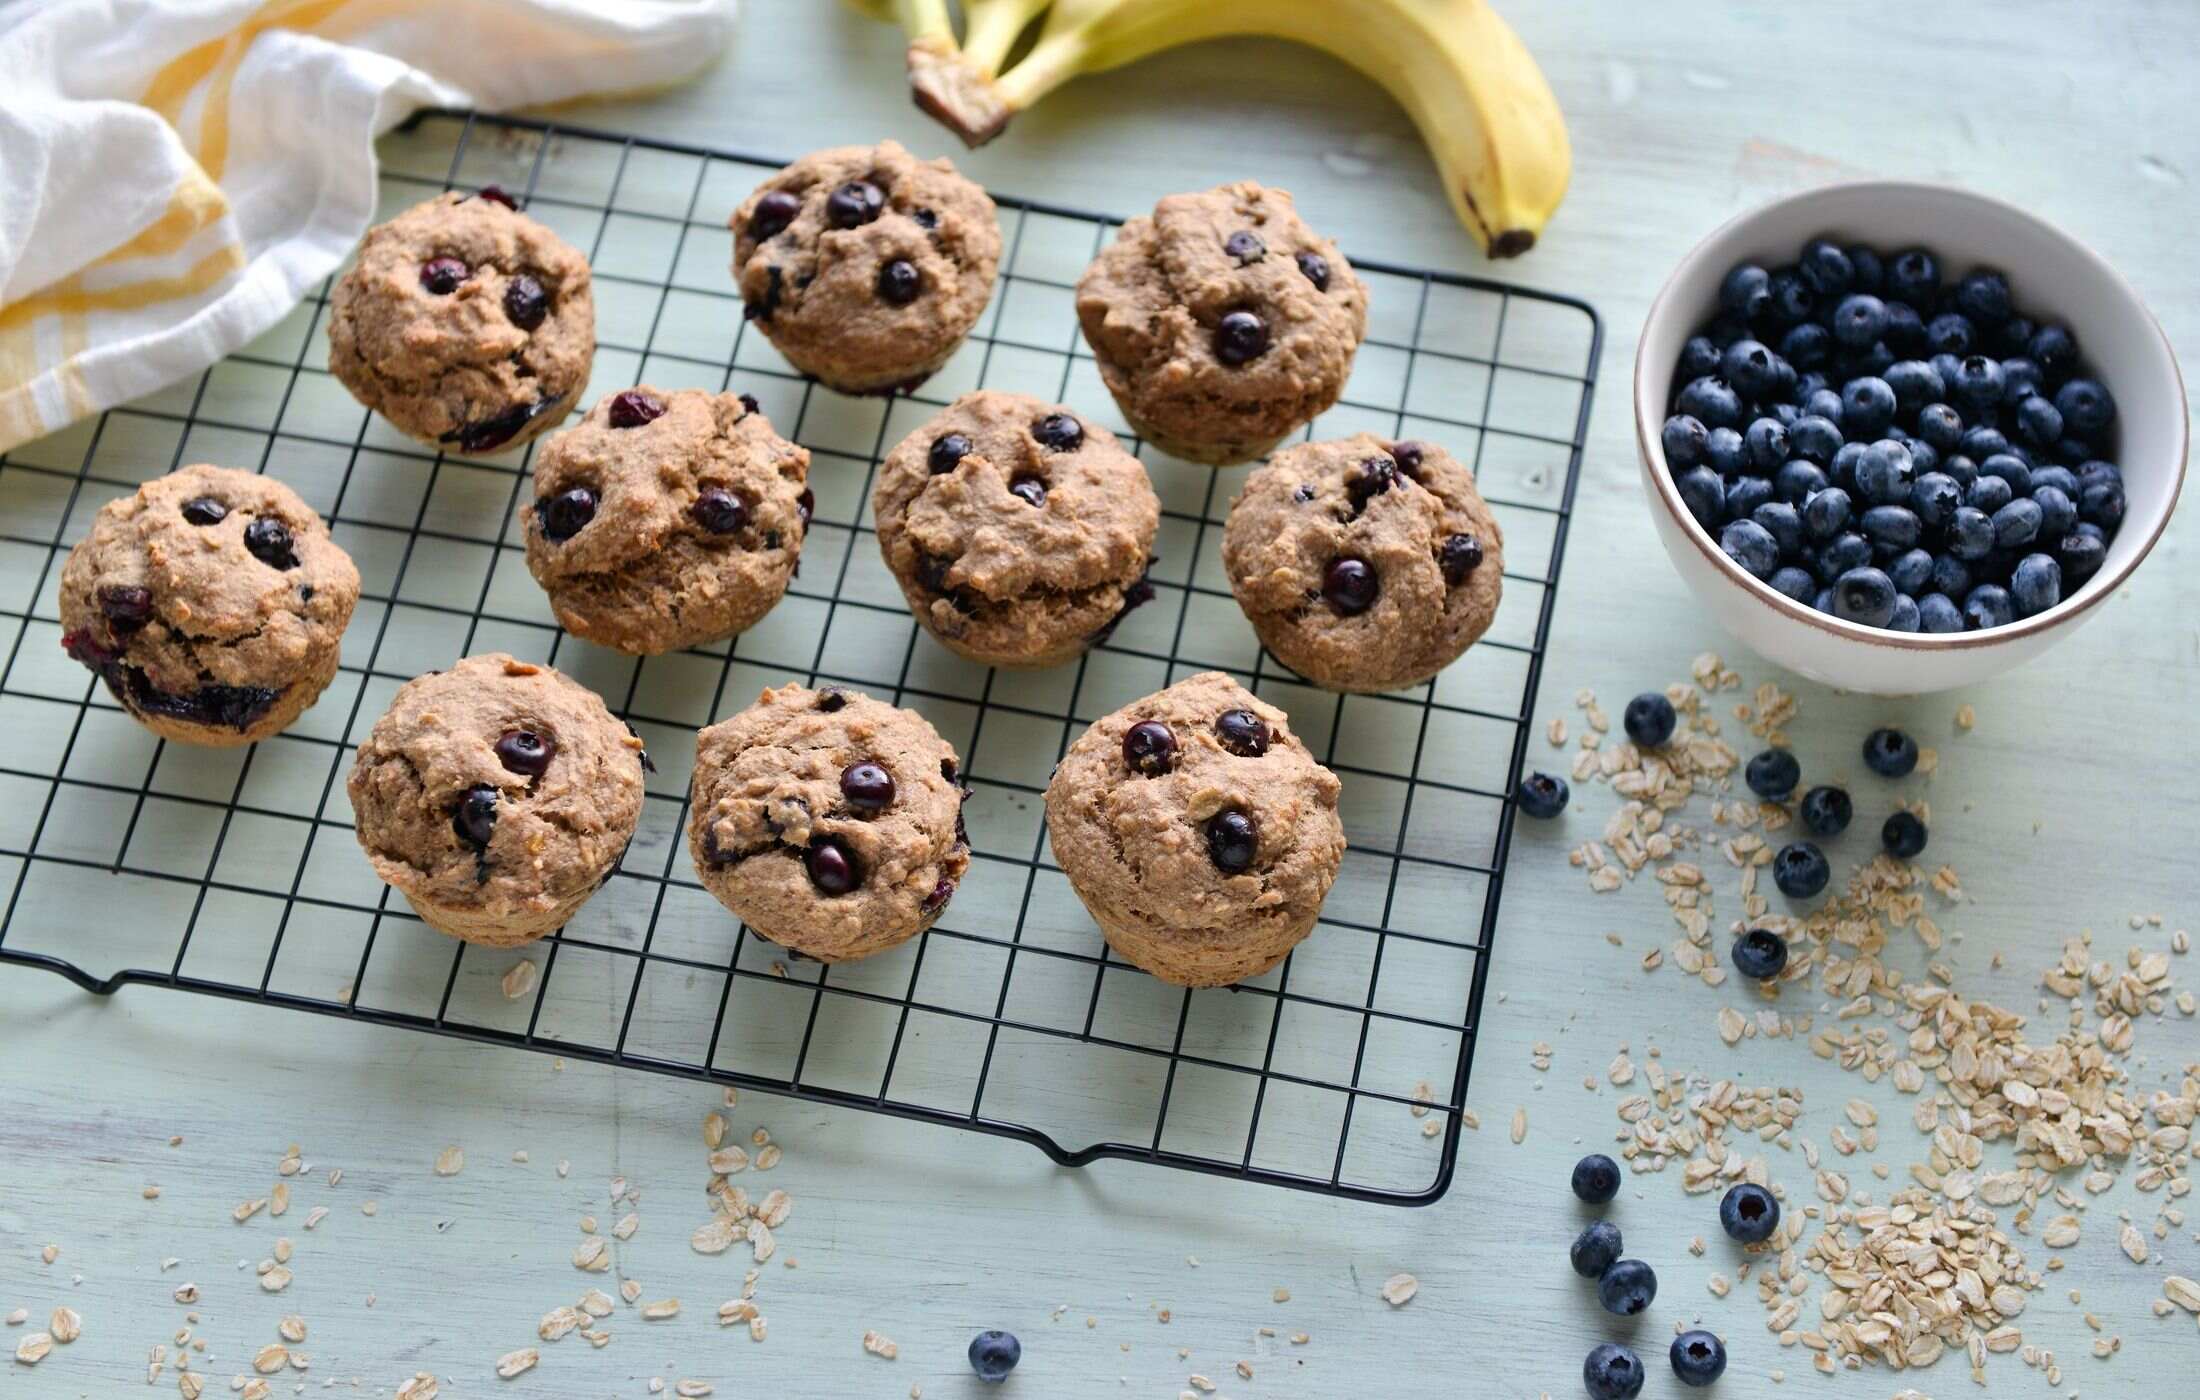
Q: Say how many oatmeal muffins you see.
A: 10